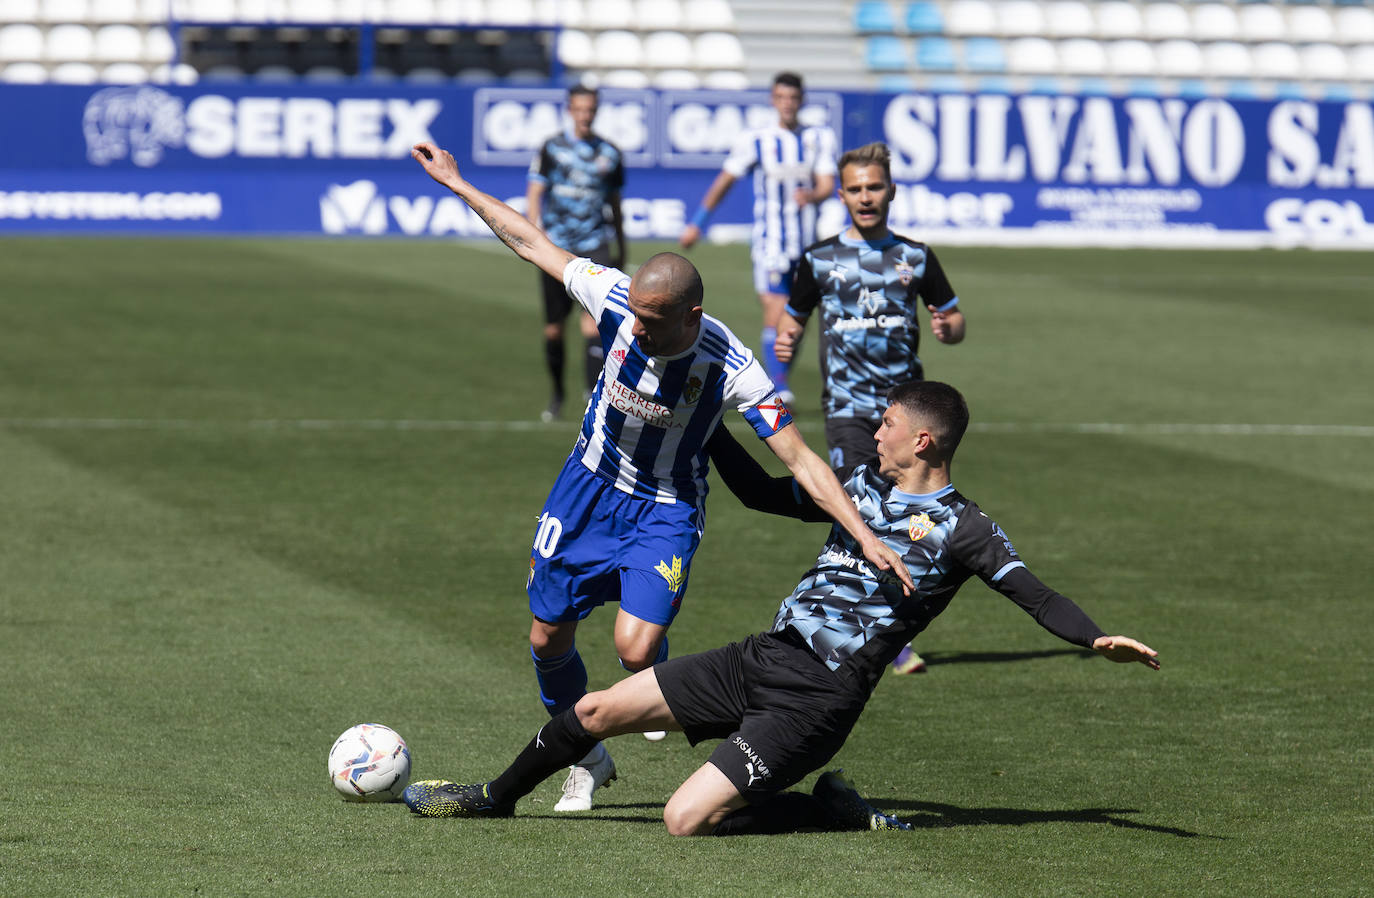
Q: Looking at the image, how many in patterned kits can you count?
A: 3